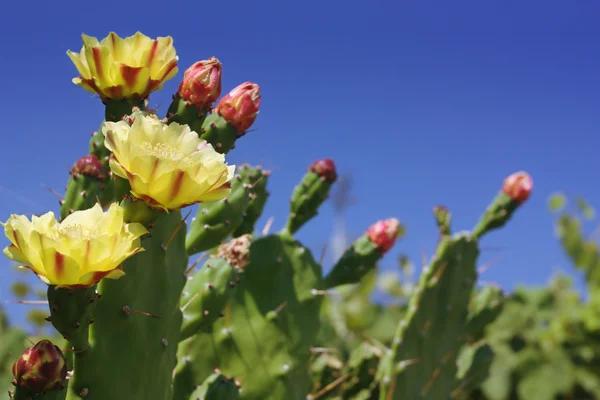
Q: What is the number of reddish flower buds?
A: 7